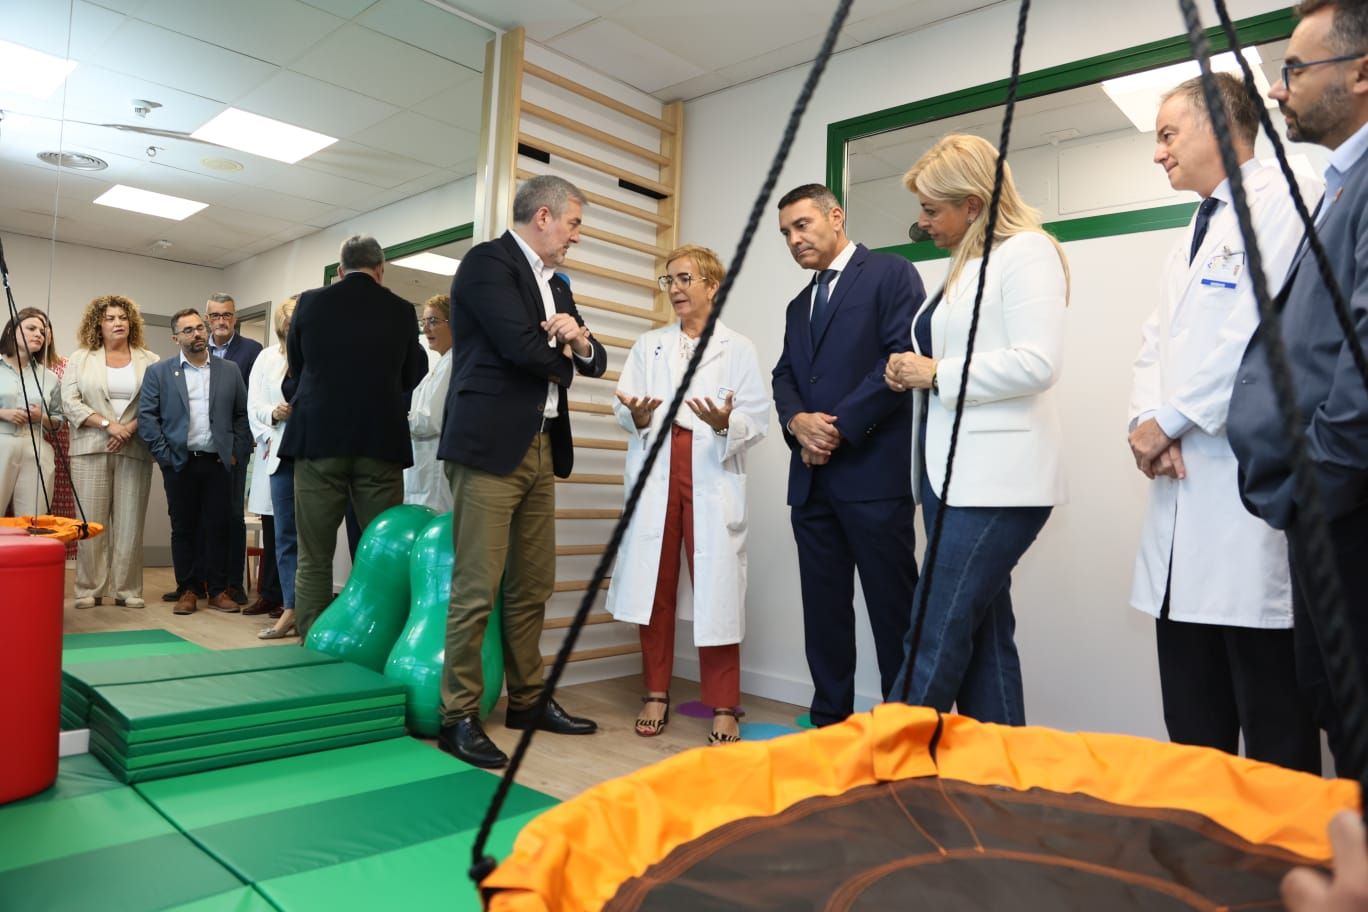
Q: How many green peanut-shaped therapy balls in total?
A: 2